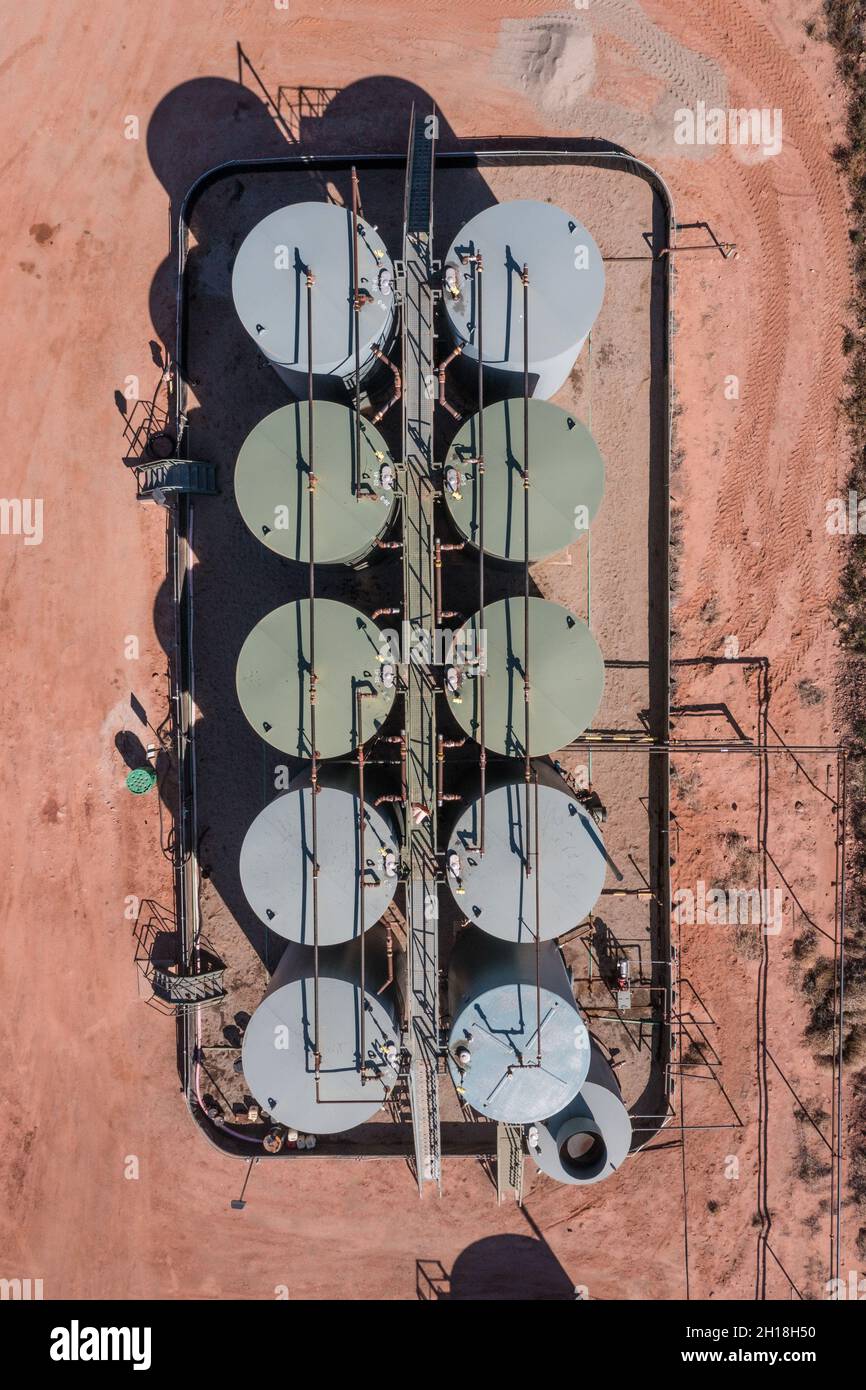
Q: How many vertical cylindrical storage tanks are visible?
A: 10